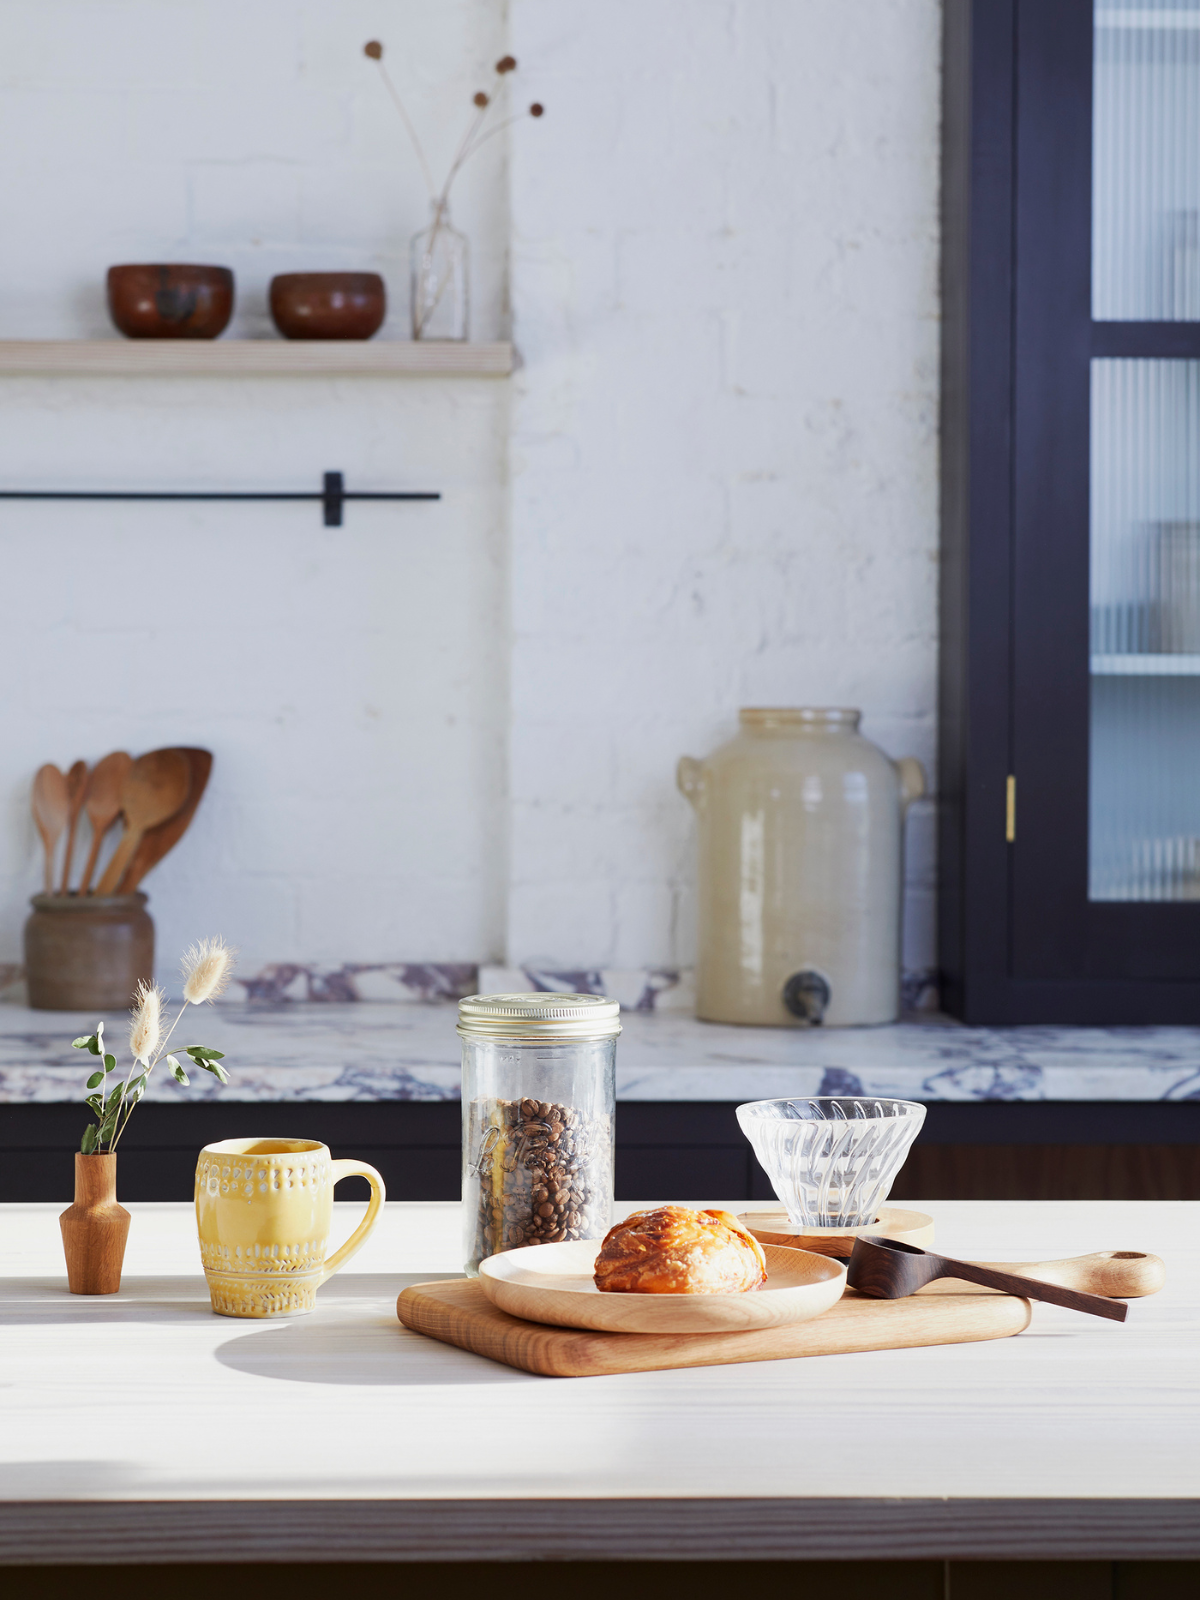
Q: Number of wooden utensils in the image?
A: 6